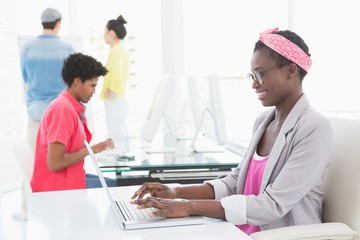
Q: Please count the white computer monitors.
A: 3